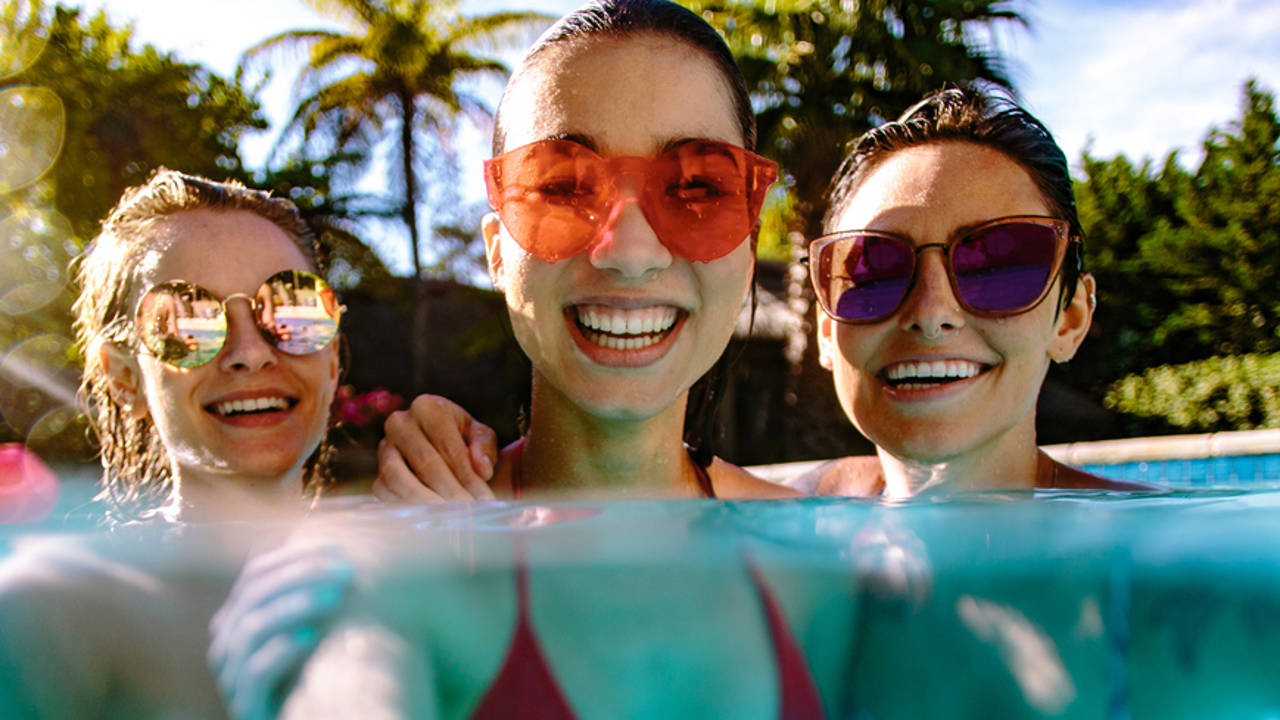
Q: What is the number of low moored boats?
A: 0